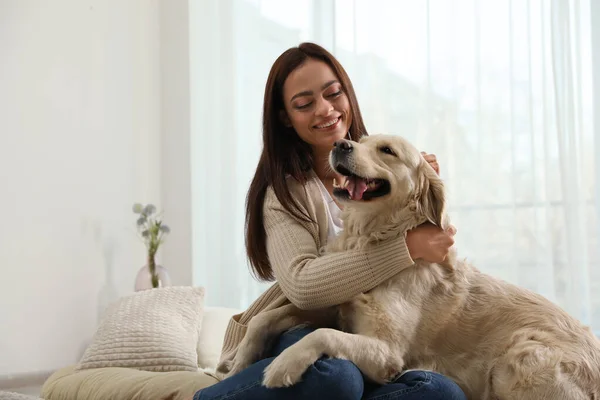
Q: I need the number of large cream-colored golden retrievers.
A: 1